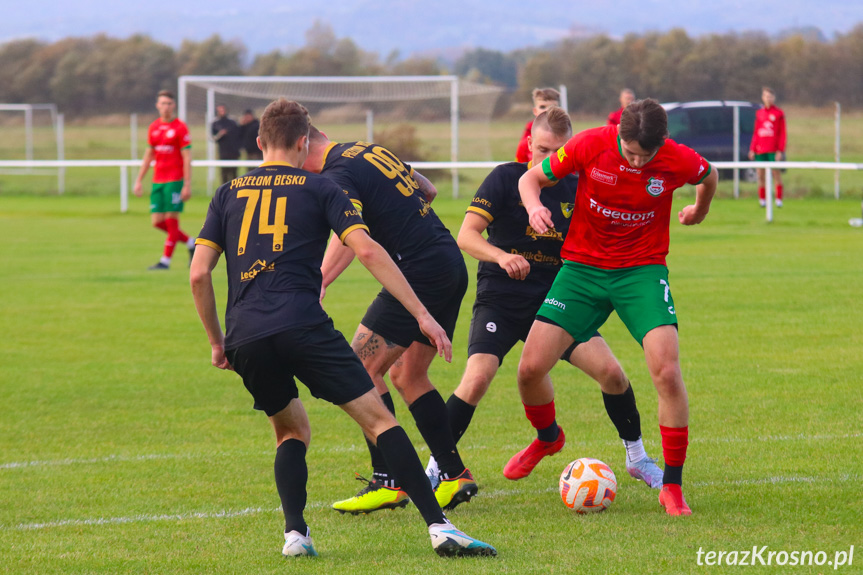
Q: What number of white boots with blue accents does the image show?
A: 2